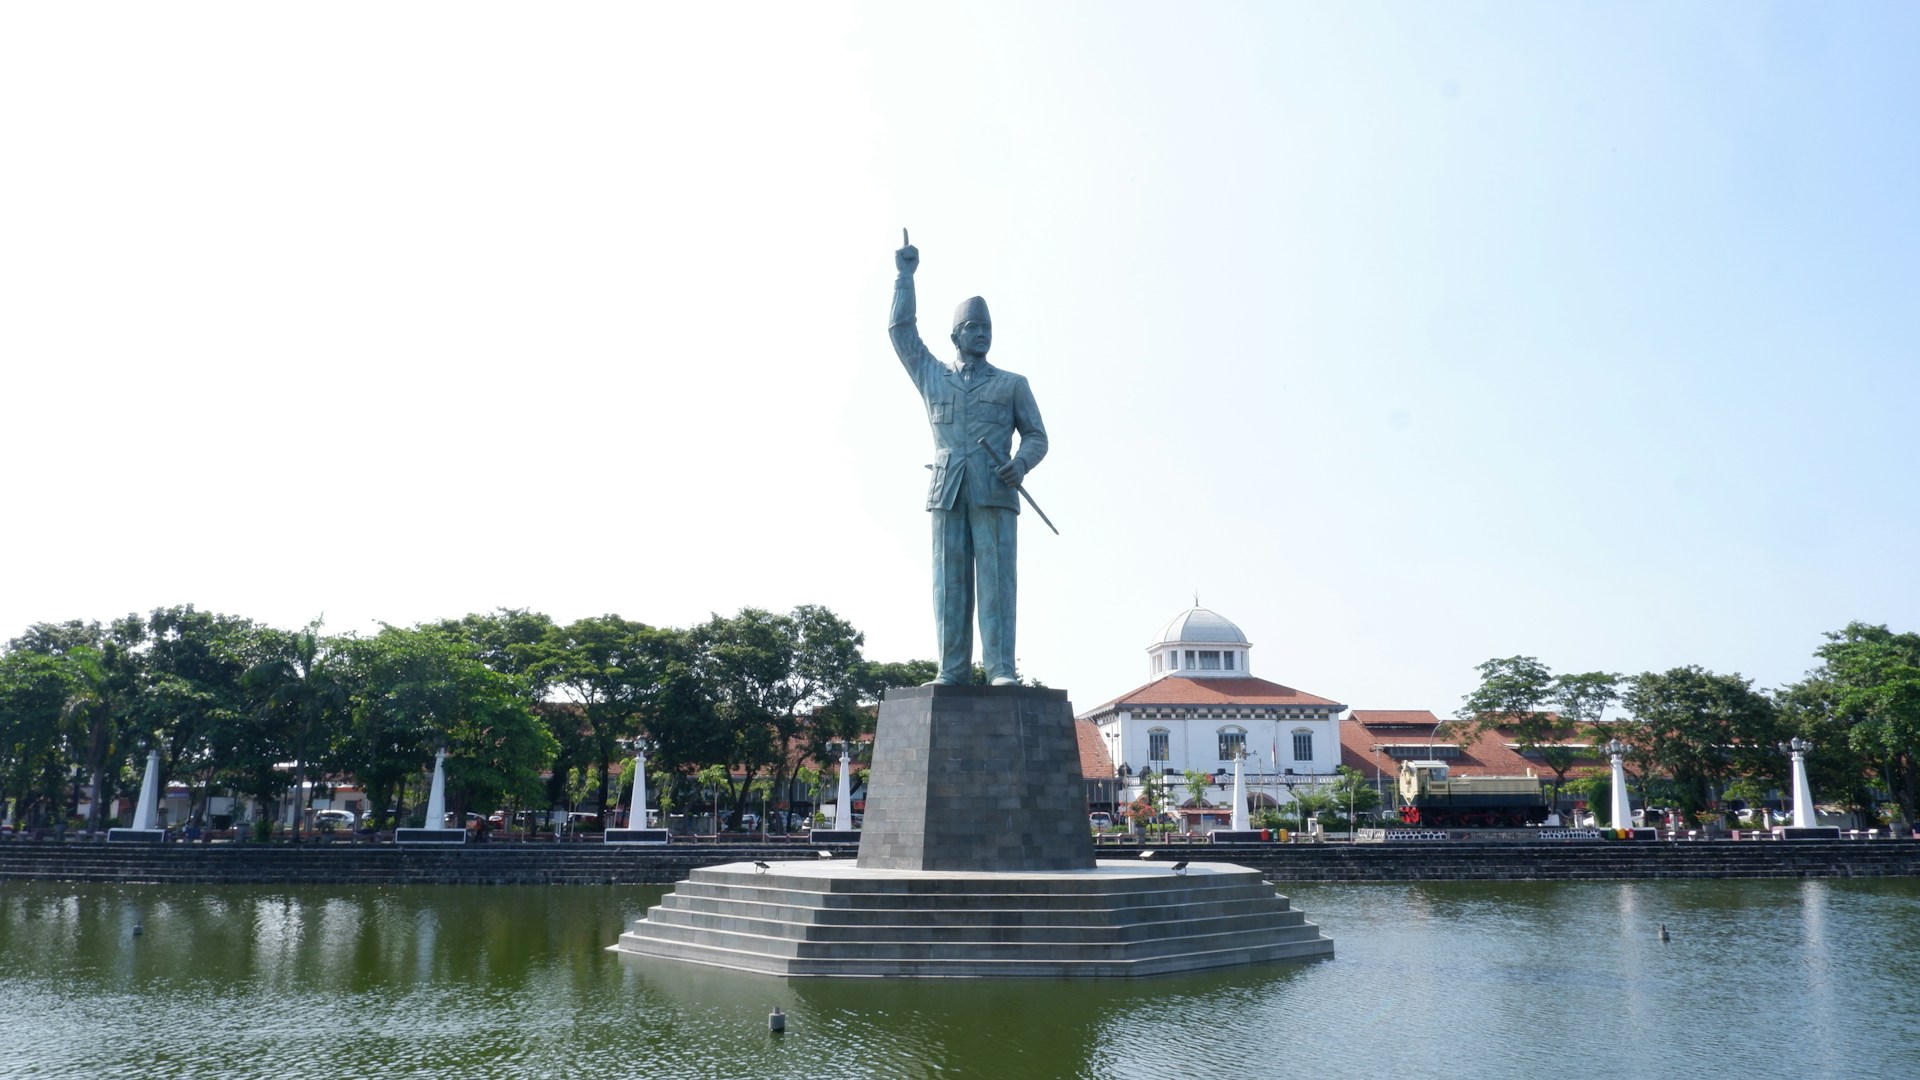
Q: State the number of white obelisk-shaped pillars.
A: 7